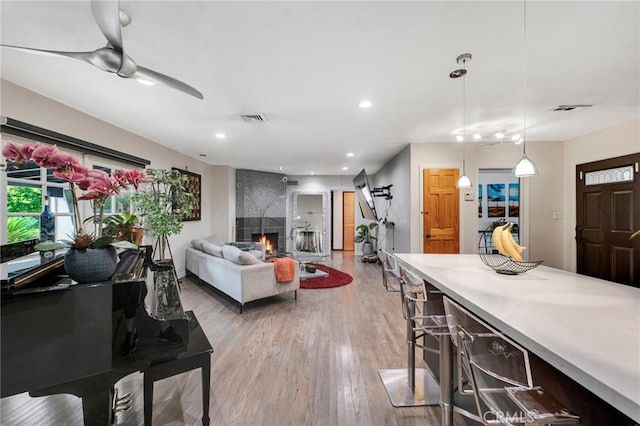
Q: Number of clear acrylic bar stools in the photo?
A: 3